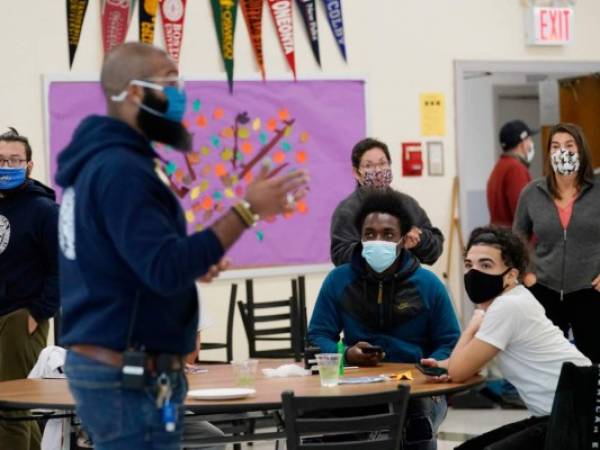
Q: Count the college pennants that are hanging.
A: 9